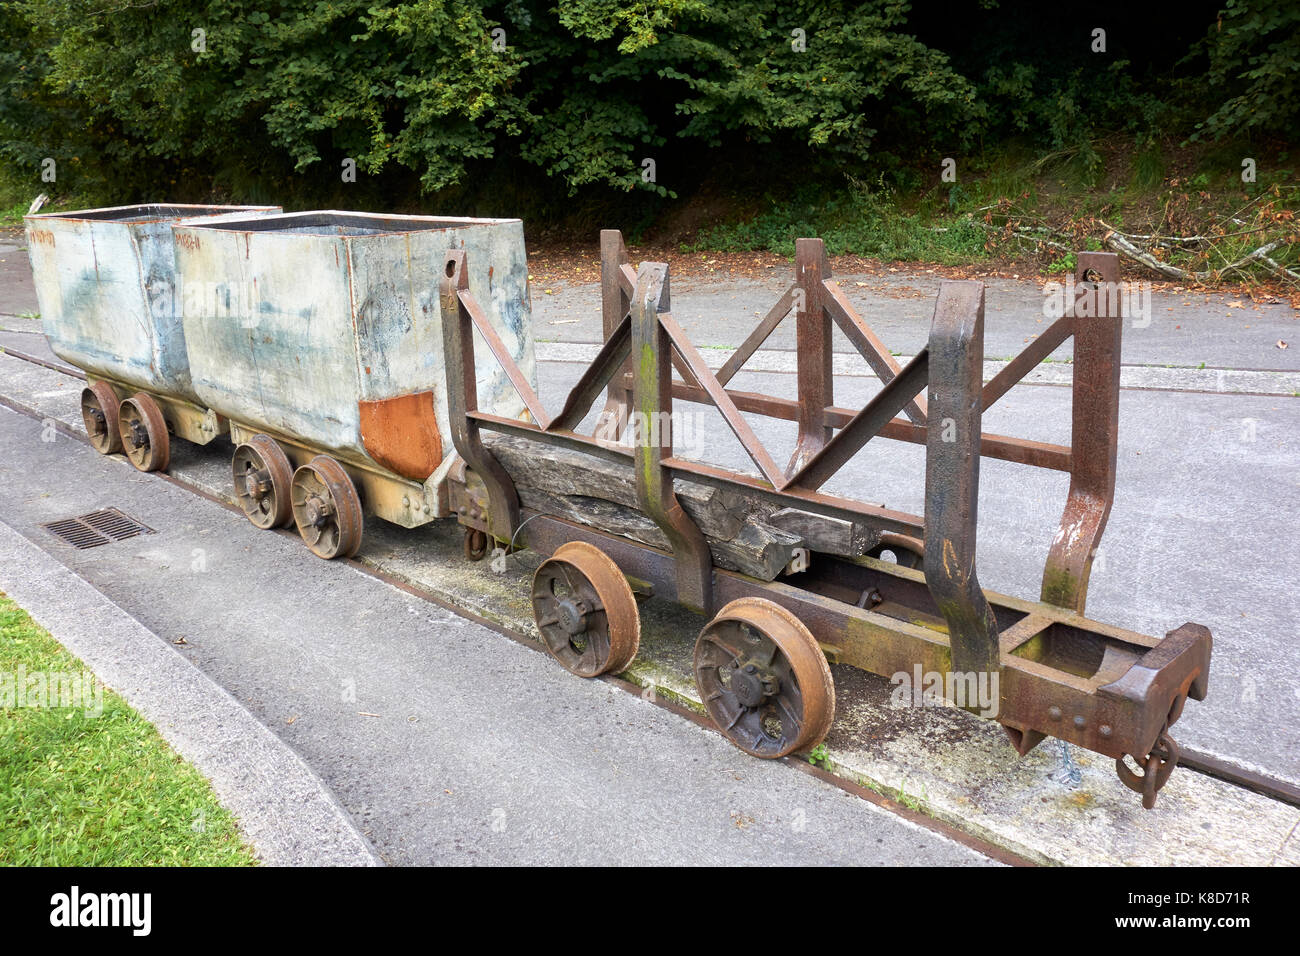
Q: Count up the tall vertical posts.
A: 6